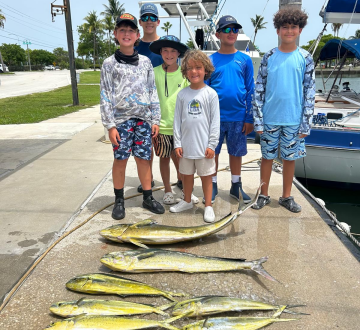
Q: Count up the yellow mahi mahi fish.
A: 7